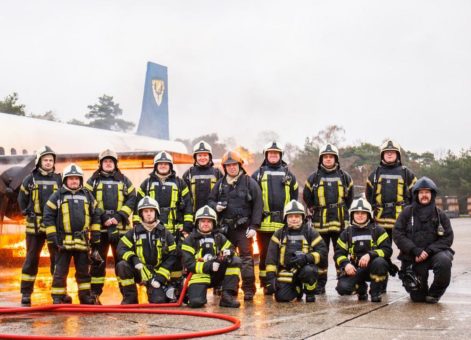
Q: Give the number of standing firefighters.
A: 9